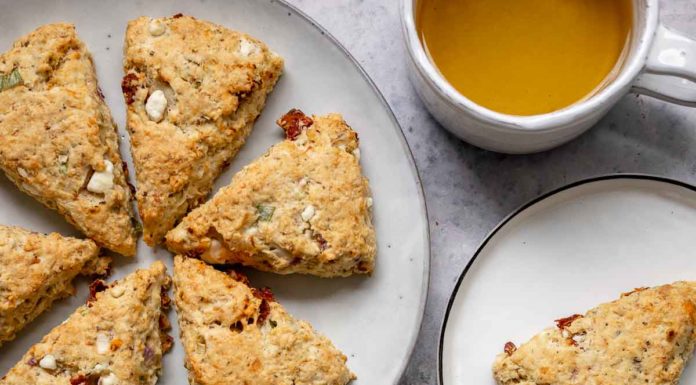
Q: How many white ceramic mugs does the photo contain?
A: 1